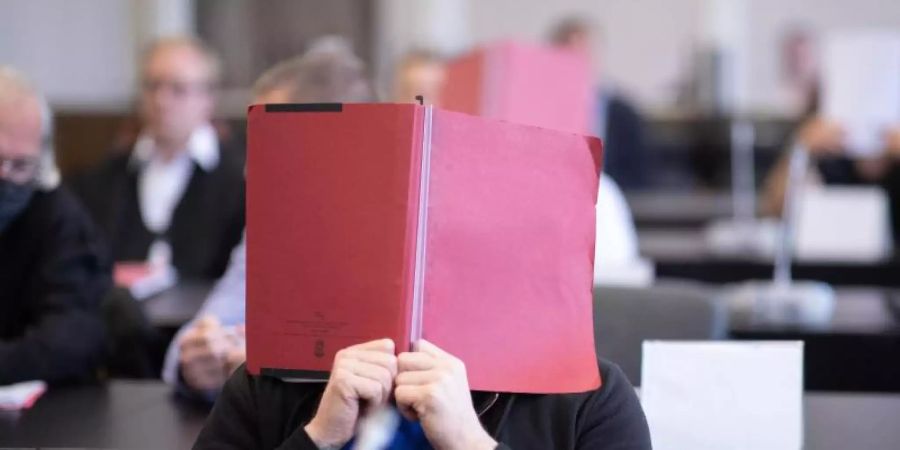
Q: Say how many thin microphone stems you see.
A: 2